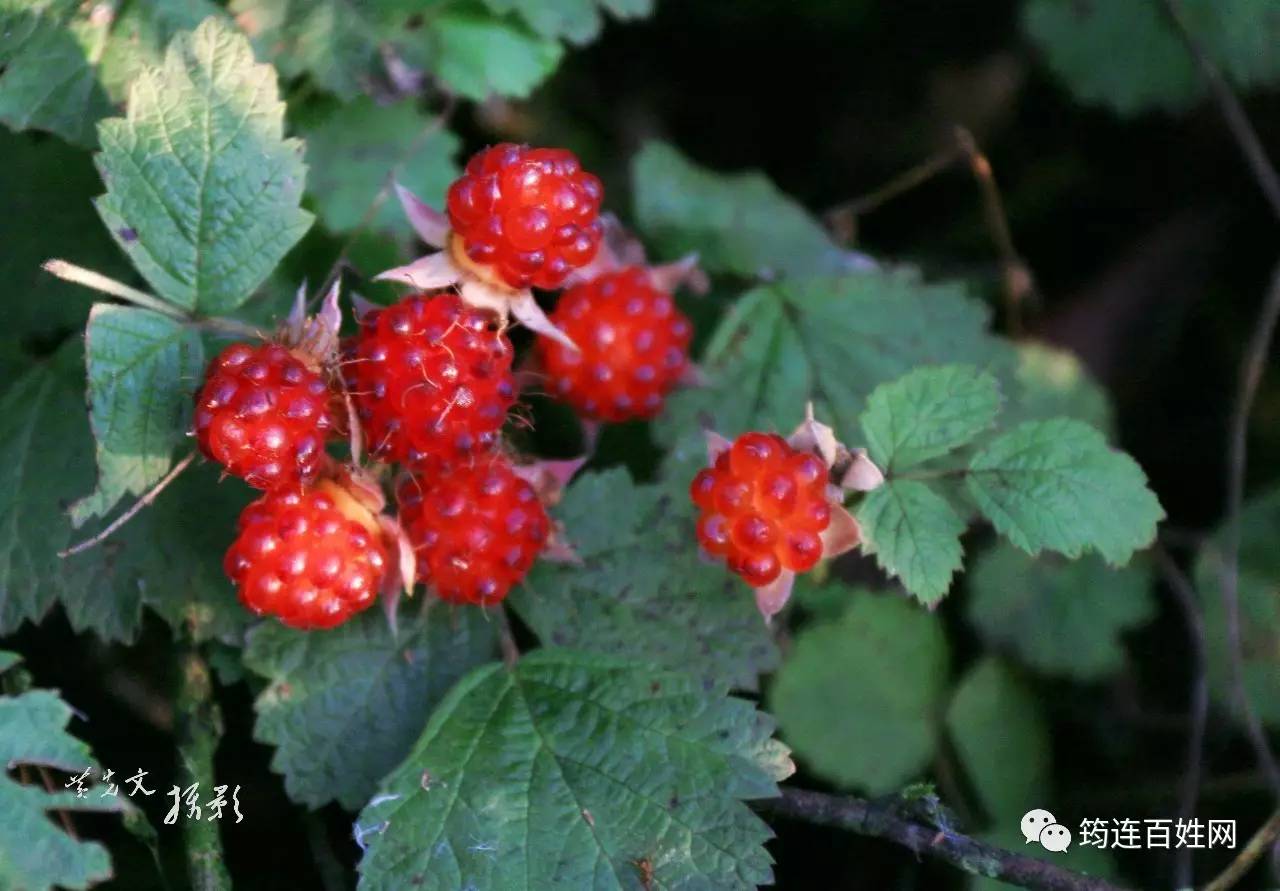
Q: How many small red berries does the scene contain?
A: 7